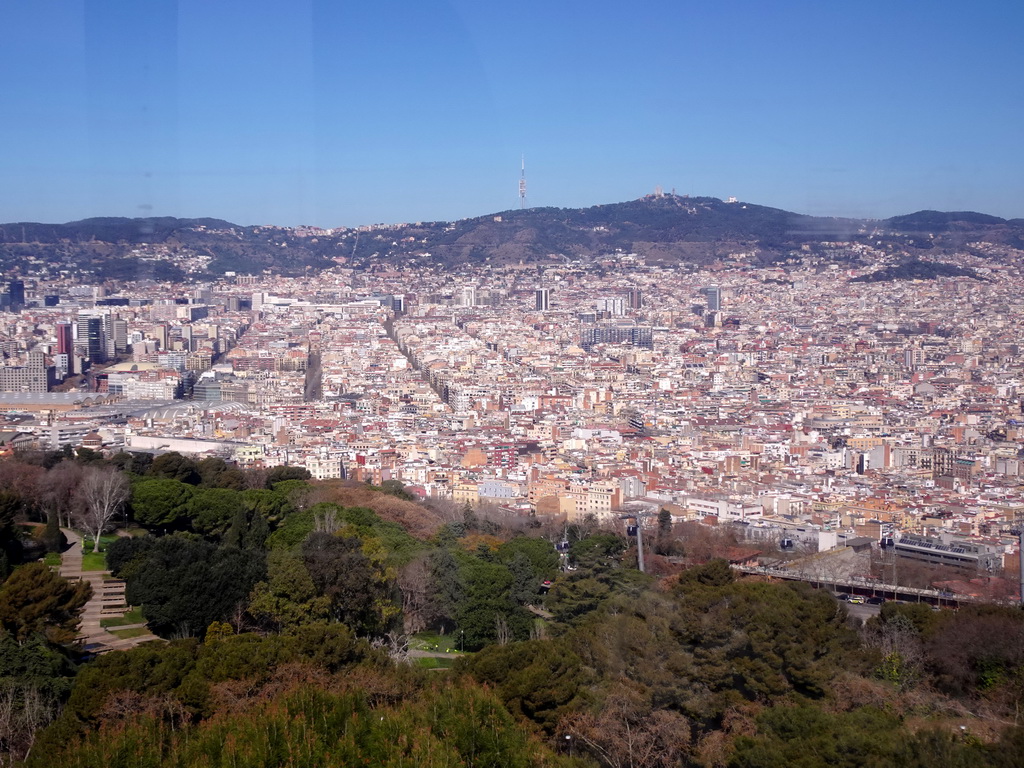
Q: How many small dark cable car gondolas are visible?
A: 4